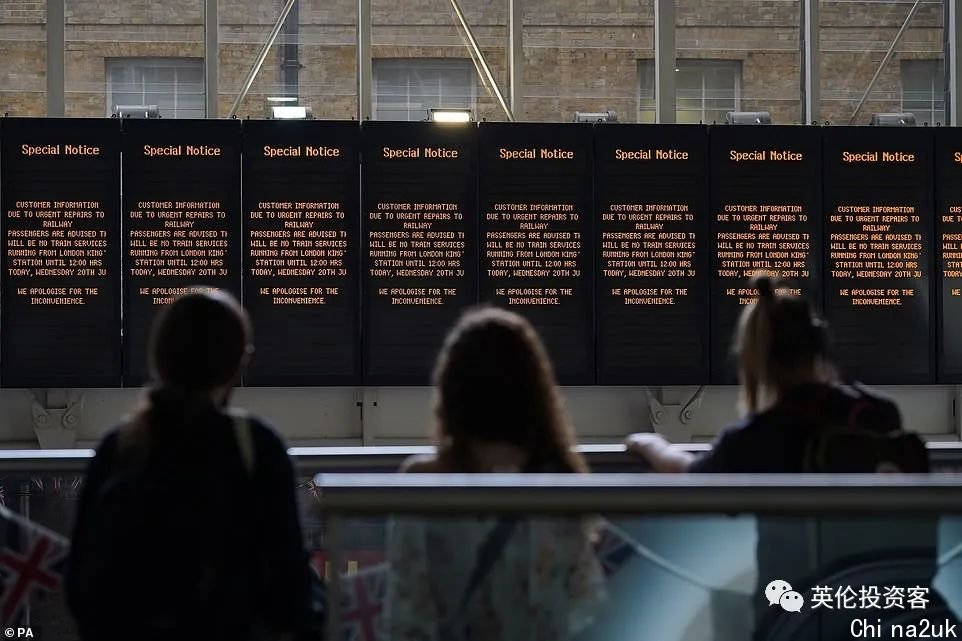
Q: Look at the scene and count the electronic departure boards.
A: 9